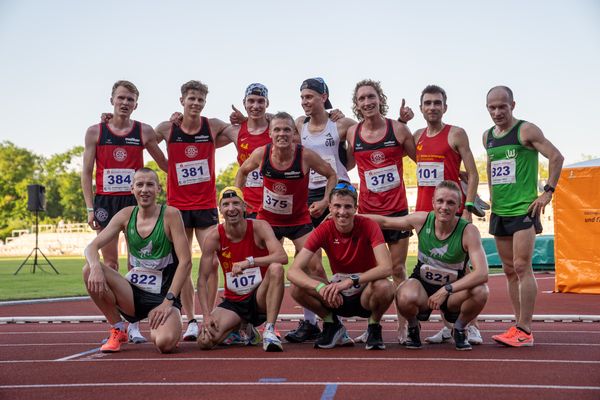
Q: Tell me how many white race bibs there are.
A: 12